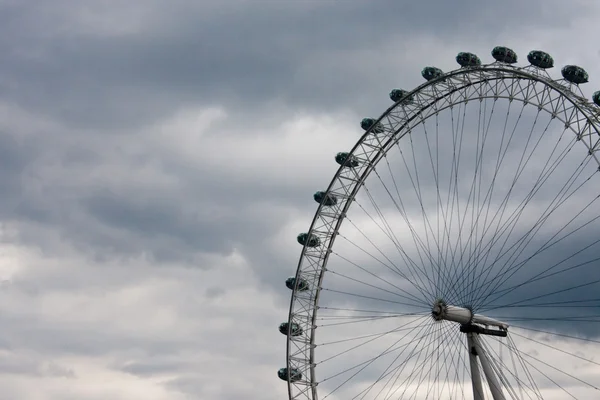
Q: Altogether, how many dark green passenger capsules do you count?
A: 14